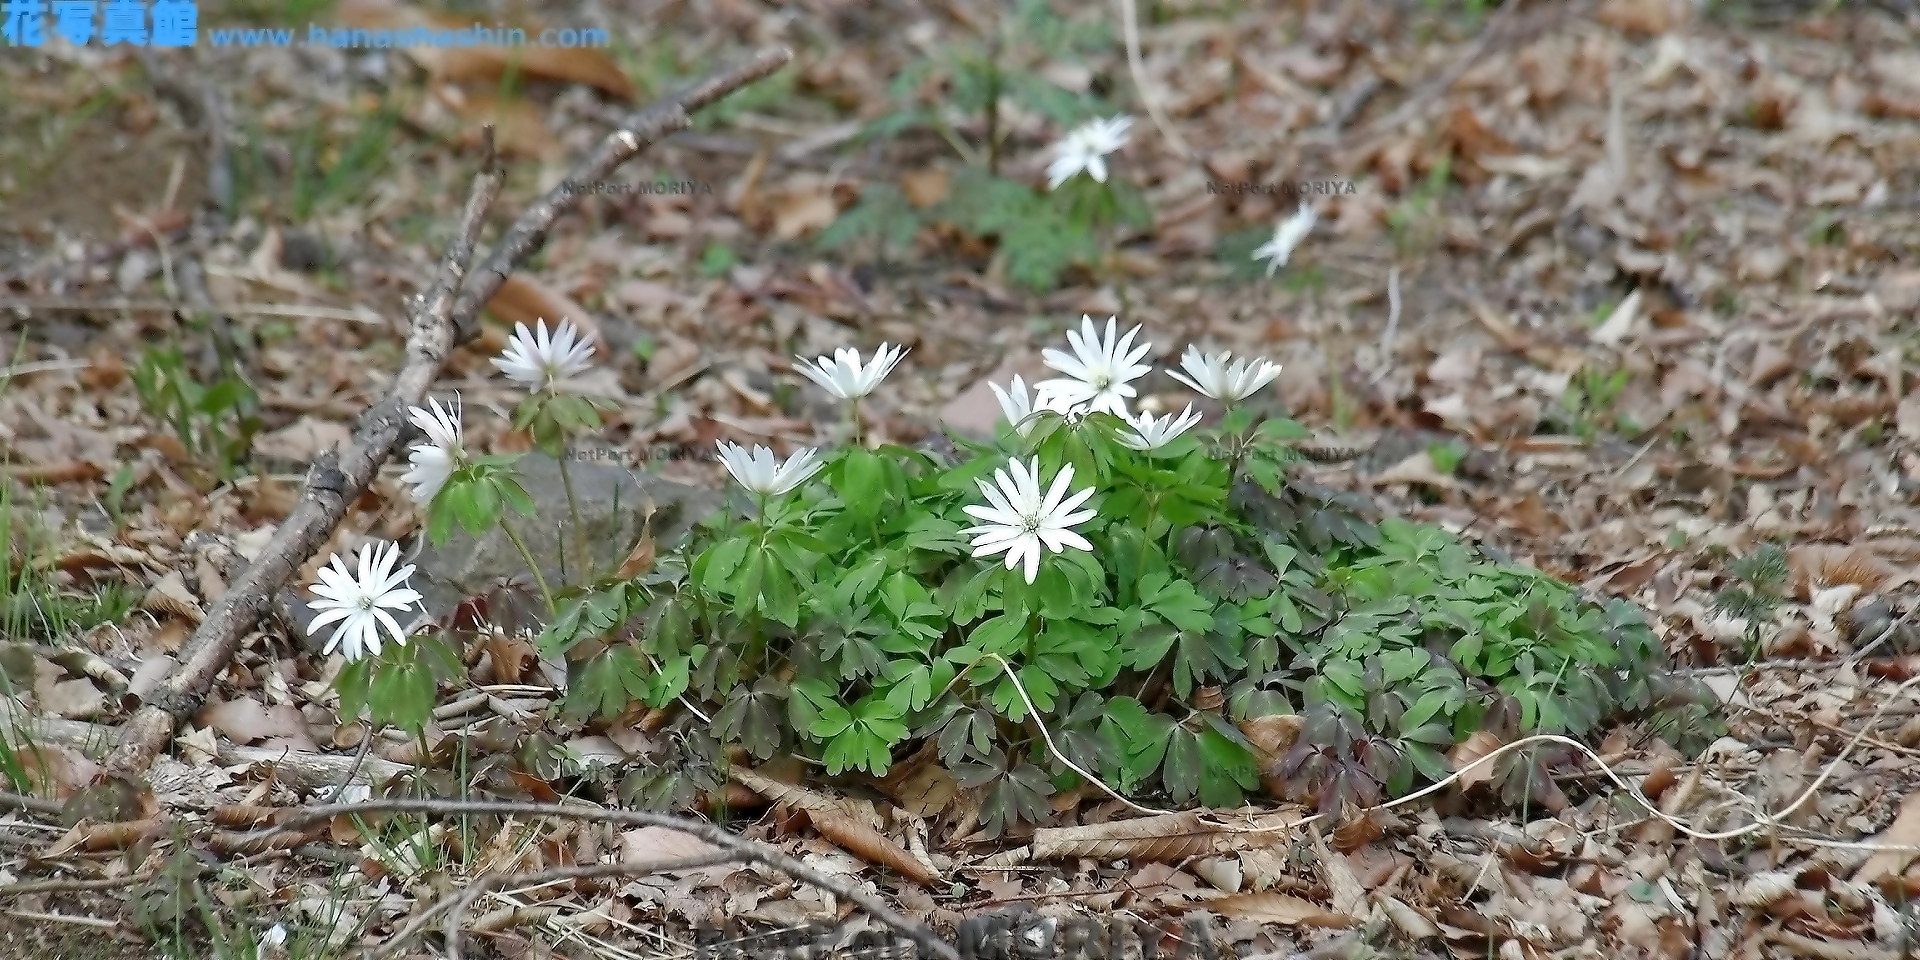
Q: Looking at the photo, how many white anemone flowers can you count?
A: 12